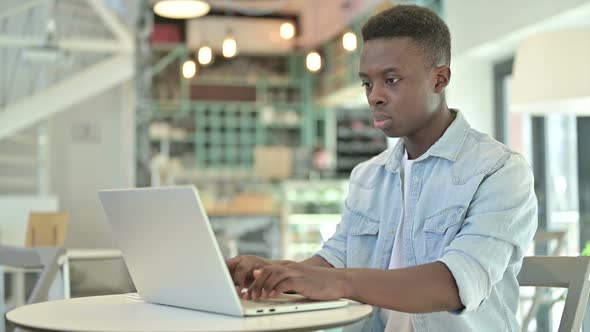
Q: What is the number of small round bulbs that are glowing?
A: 6